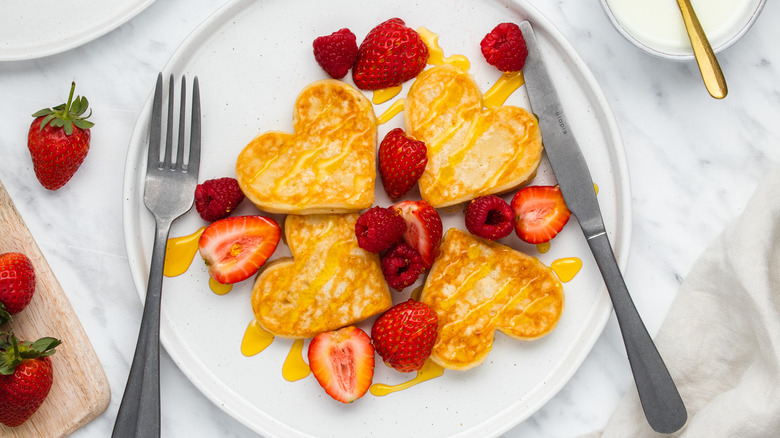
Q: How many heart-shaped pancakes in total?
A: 4